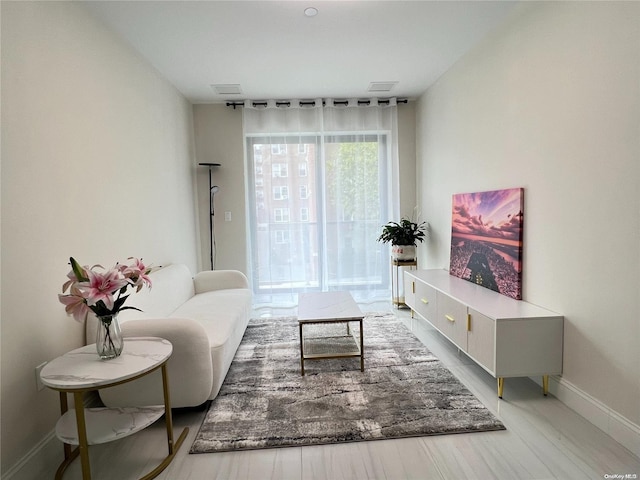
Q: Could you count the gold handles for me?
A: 4